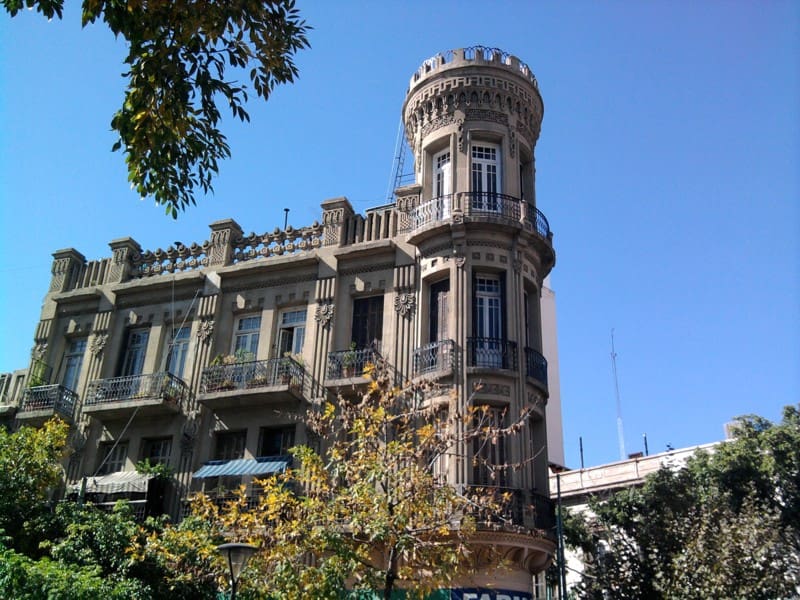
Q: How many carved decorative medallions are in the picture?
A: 5